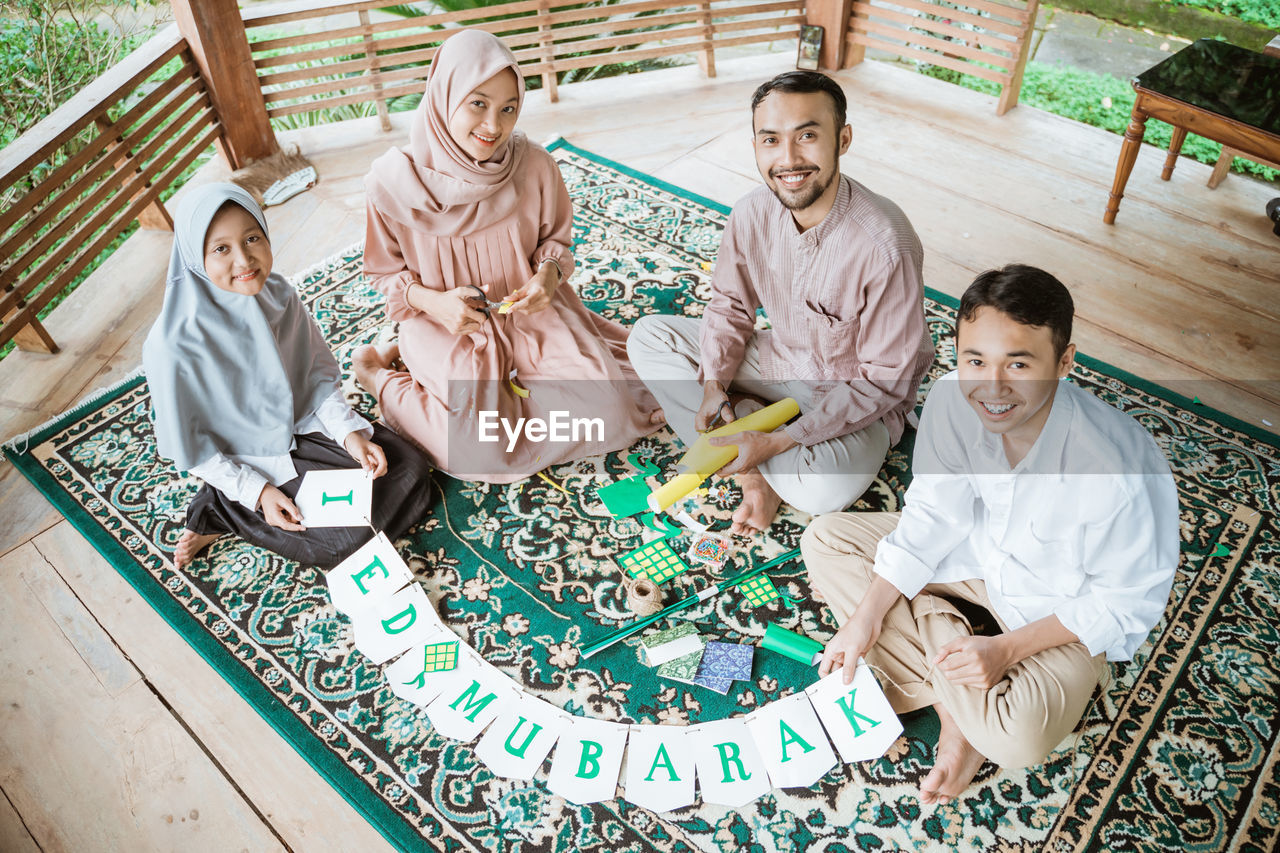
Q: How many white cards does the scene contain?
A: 11